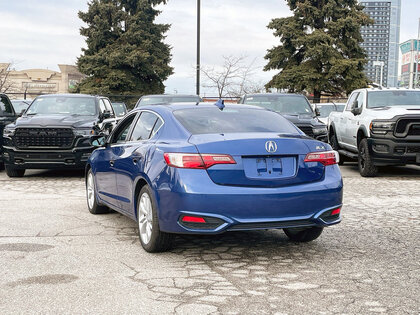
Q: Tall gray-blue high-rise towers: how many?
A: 1